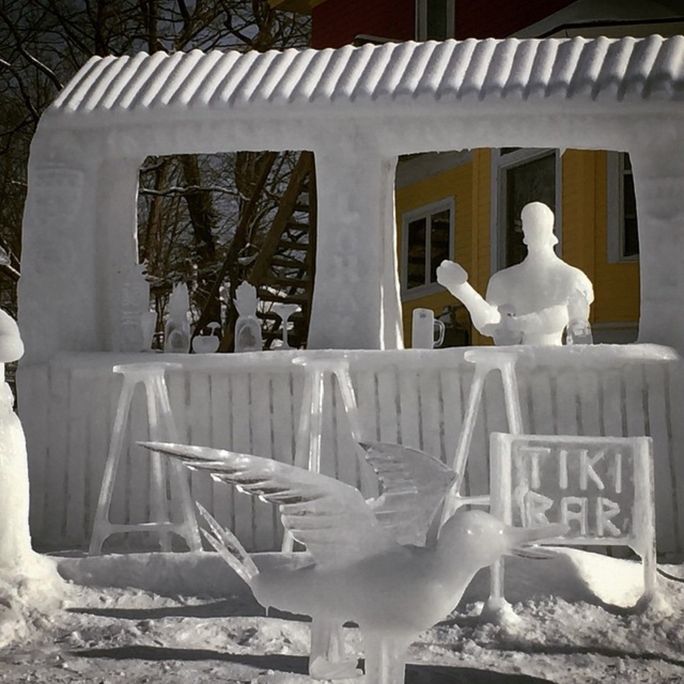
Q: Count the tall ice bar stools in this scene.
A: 3